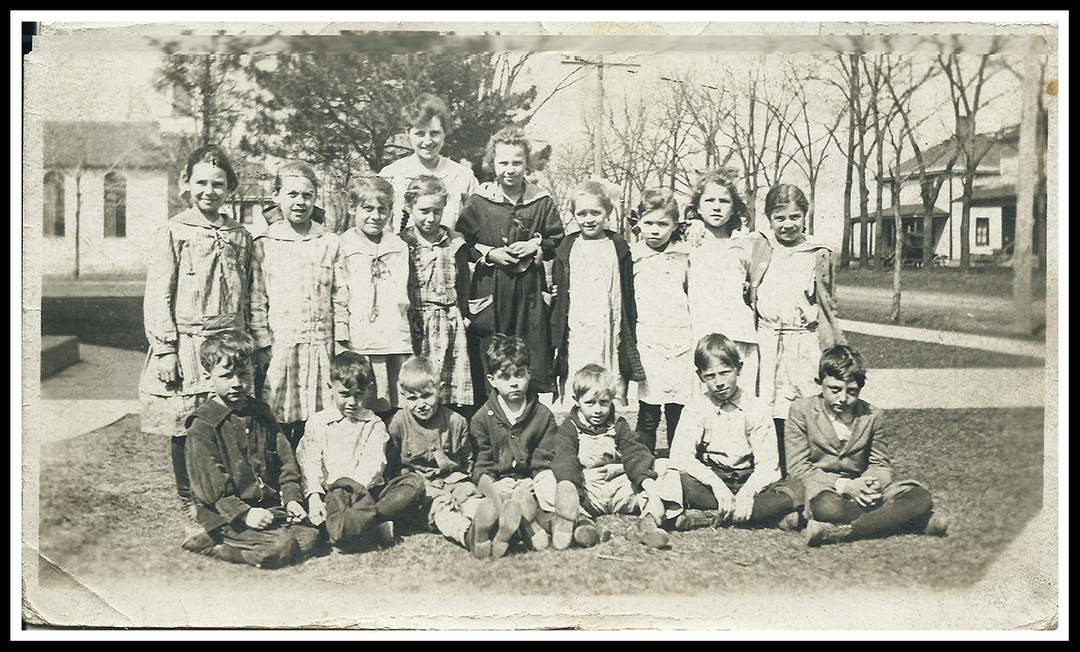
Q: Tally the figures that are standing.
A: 10